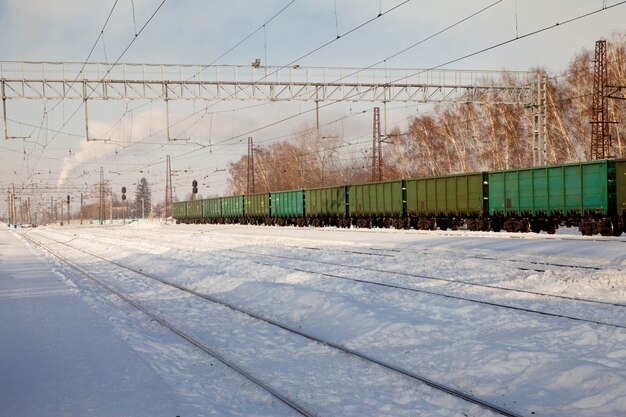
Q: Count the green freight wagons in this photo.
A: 11